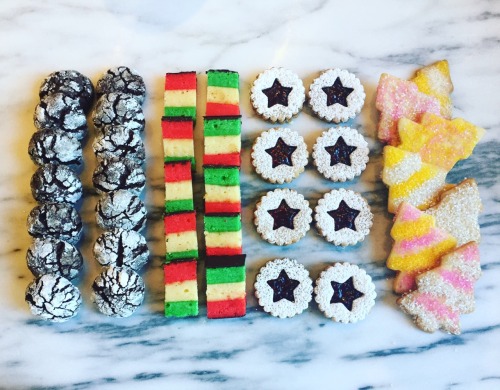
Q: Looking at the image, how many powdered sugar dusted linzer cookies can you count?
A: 8